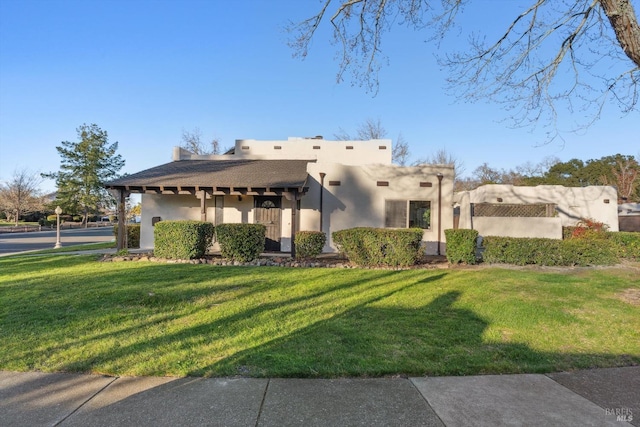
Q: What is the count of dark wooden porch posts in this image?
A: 3